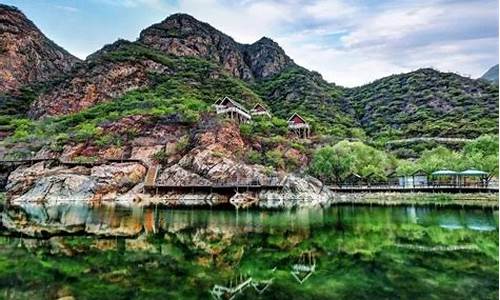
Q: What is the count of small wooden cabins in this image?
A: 3